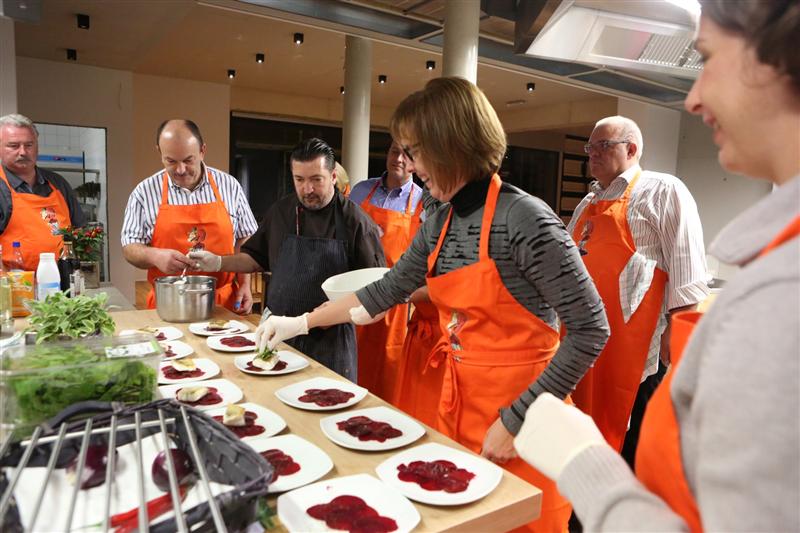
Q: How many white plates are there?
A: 13